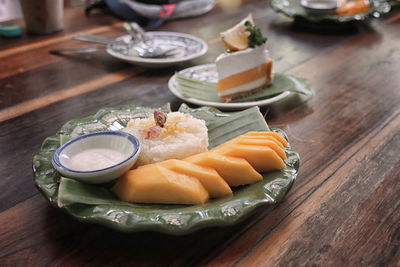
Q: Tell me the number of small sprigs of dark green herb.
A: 1